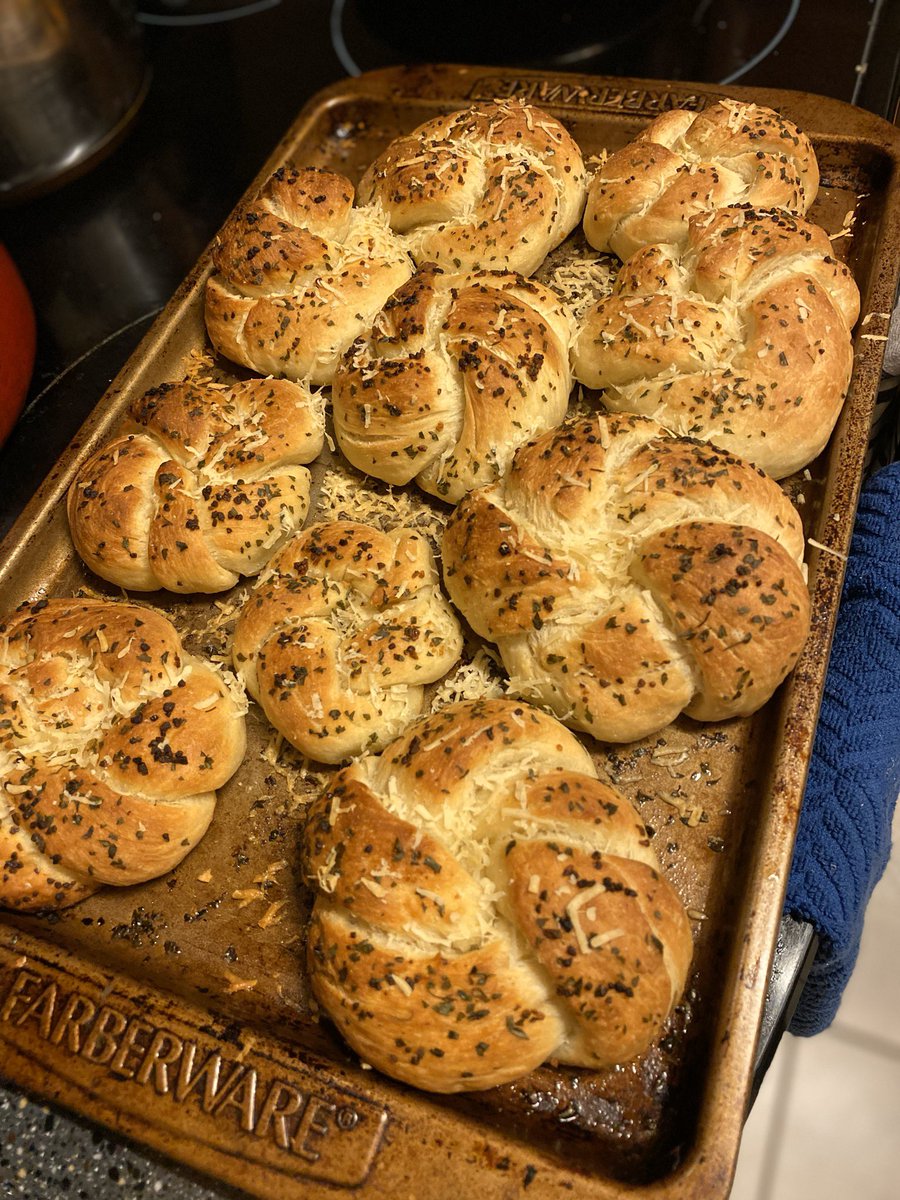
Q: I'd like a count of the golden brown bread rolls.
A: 10